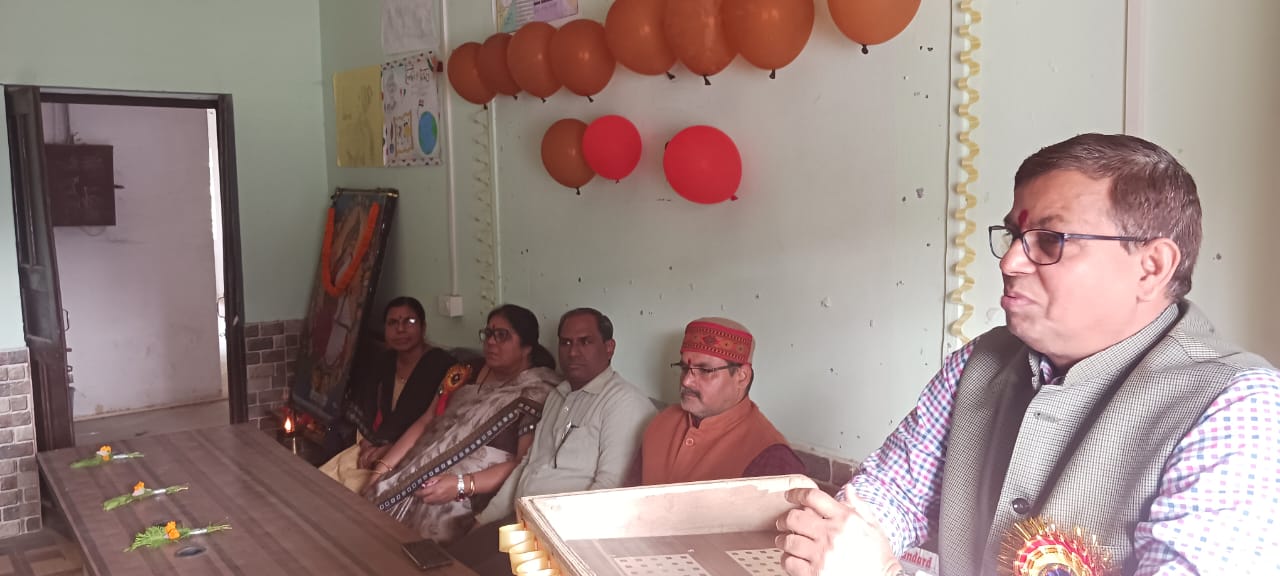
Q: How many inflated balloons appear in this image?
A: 11